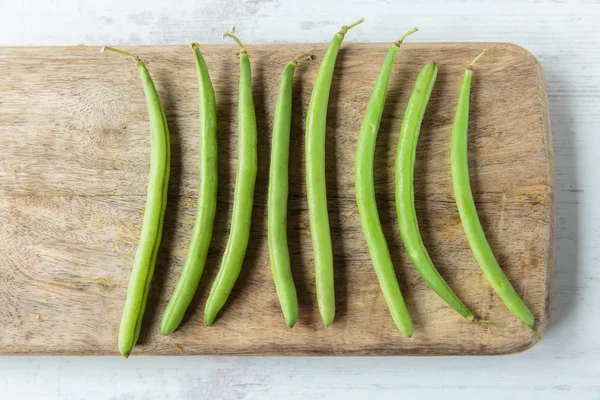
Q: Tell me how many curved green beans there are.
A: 8